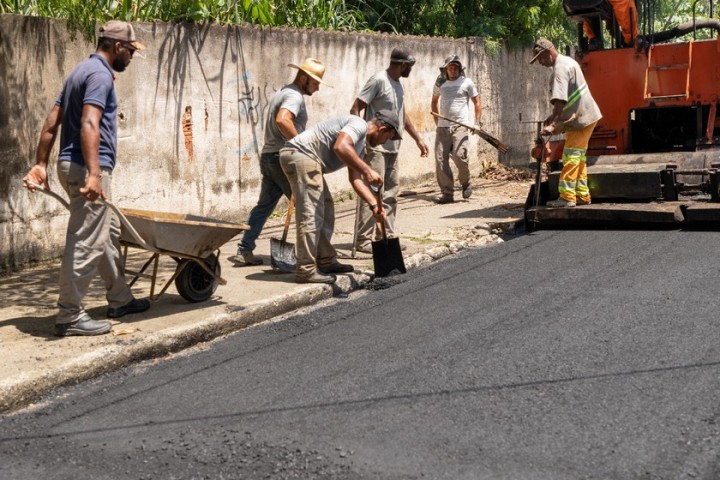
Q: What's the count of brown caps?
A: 2